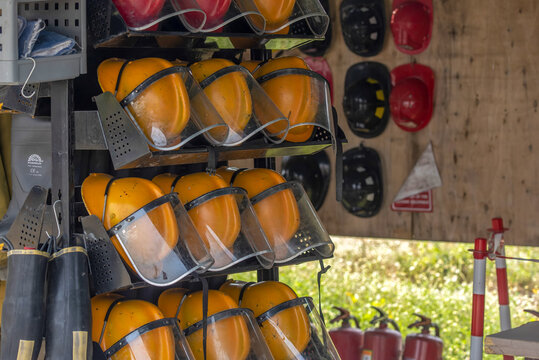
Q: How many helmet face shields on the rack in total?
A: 12